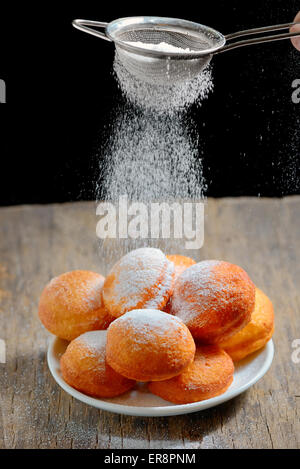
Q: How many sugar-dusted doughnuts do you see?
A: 8